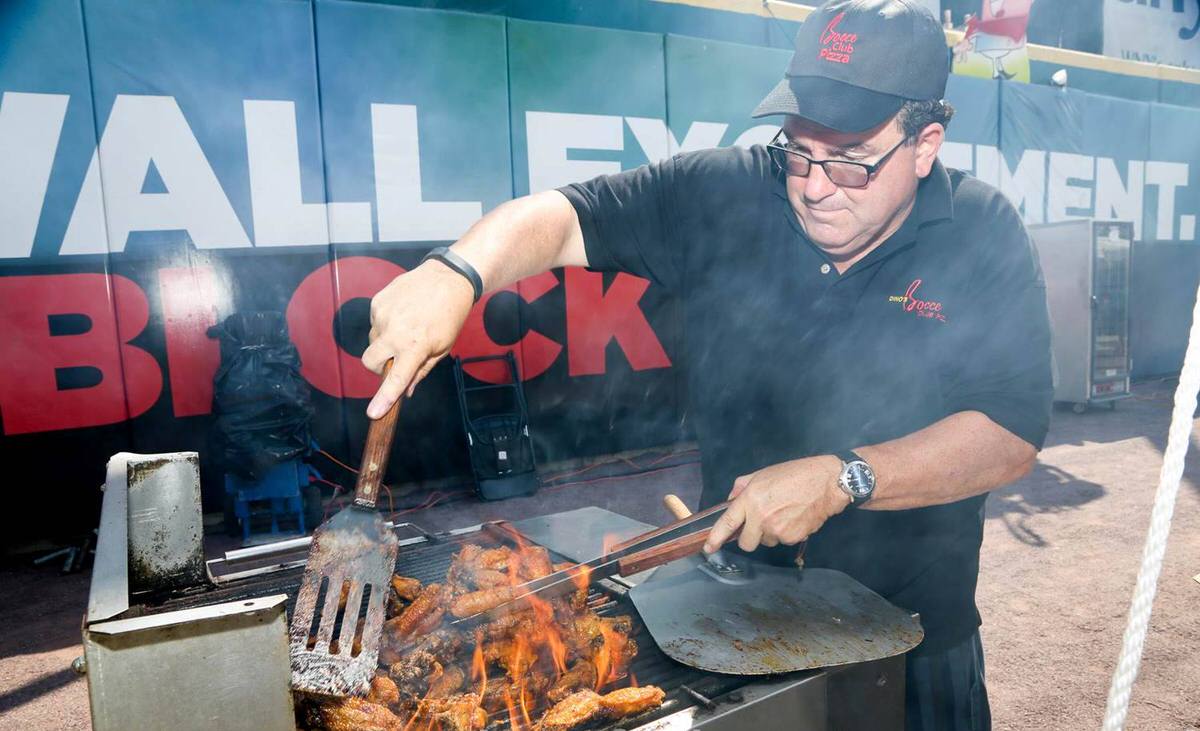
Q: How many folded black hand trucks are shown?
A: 1